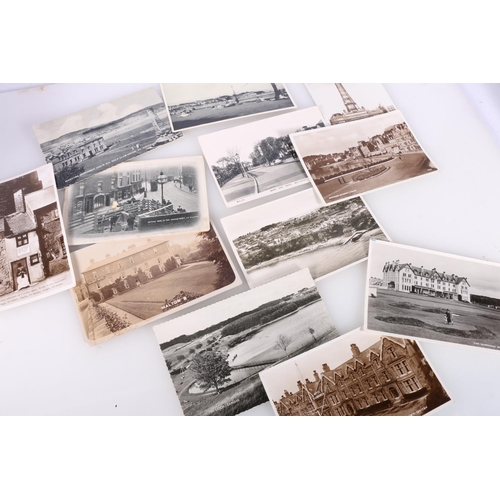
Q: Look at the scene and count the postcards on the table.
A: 12